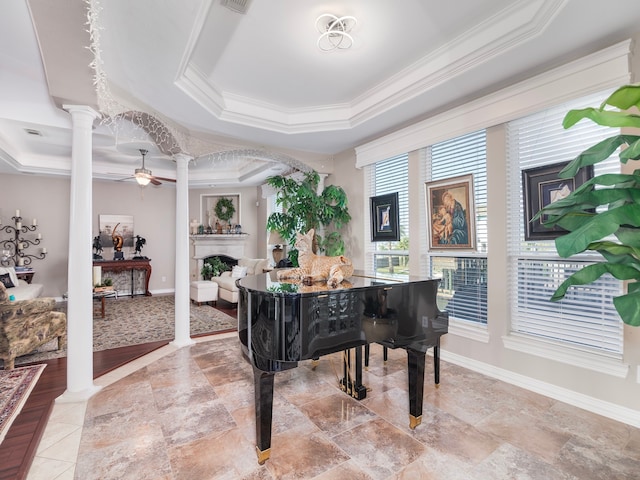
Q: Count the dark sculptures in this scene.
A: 2